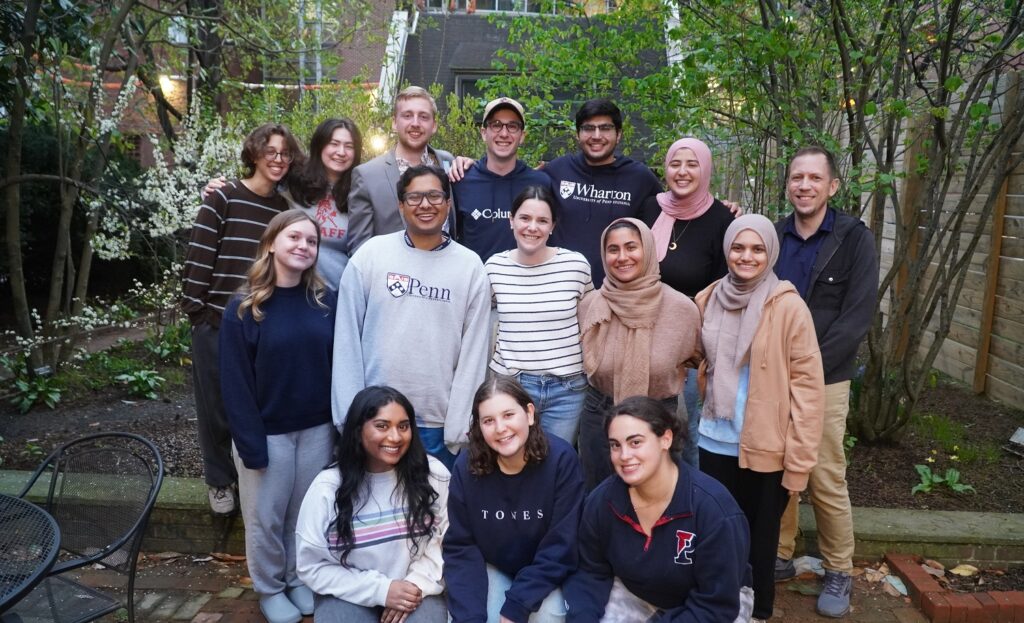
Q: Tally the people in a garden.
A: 15